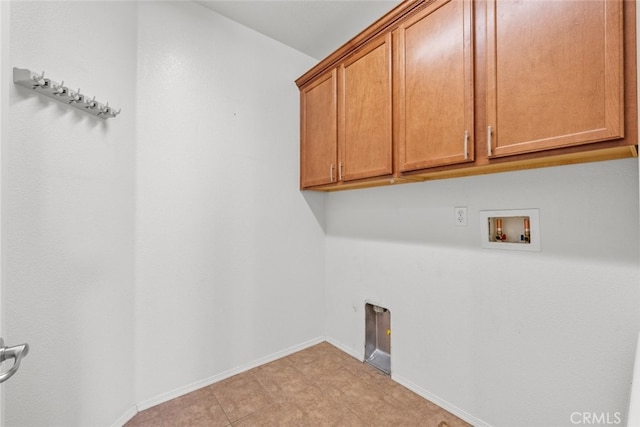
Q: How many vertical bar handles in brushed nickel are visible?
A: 4